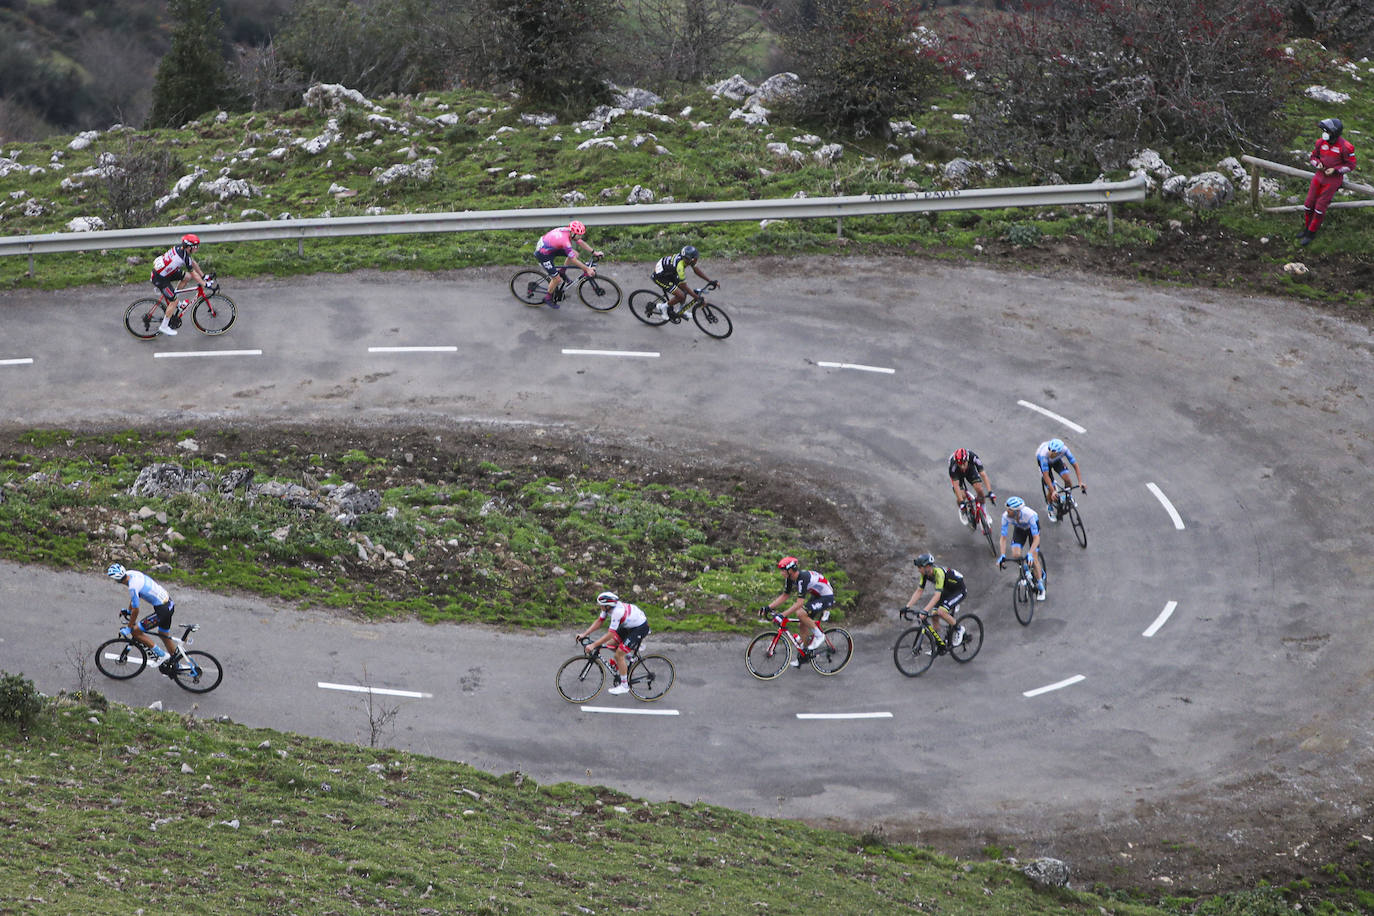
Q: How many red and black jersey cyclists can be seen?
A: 3